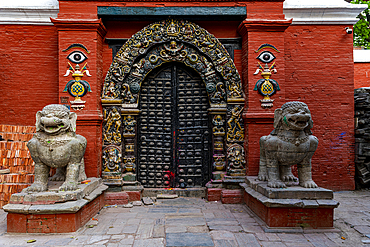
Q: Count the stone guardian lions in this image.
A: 2